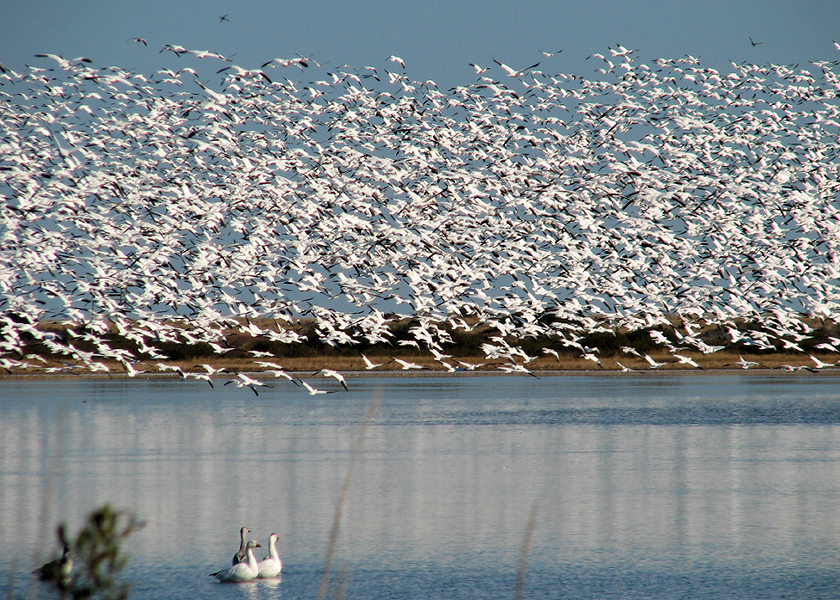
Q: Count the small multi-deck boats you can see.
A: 0